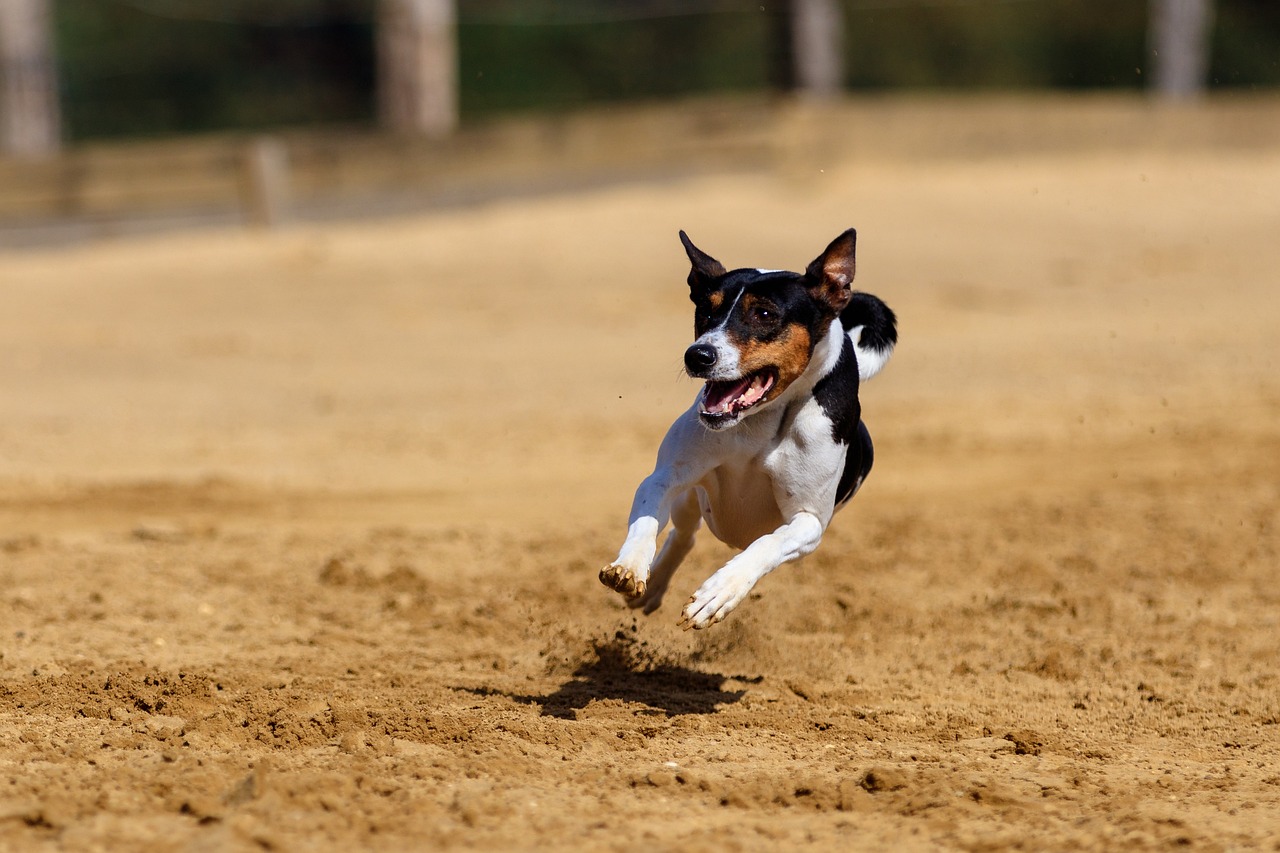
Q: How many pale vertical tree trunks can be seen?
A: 4